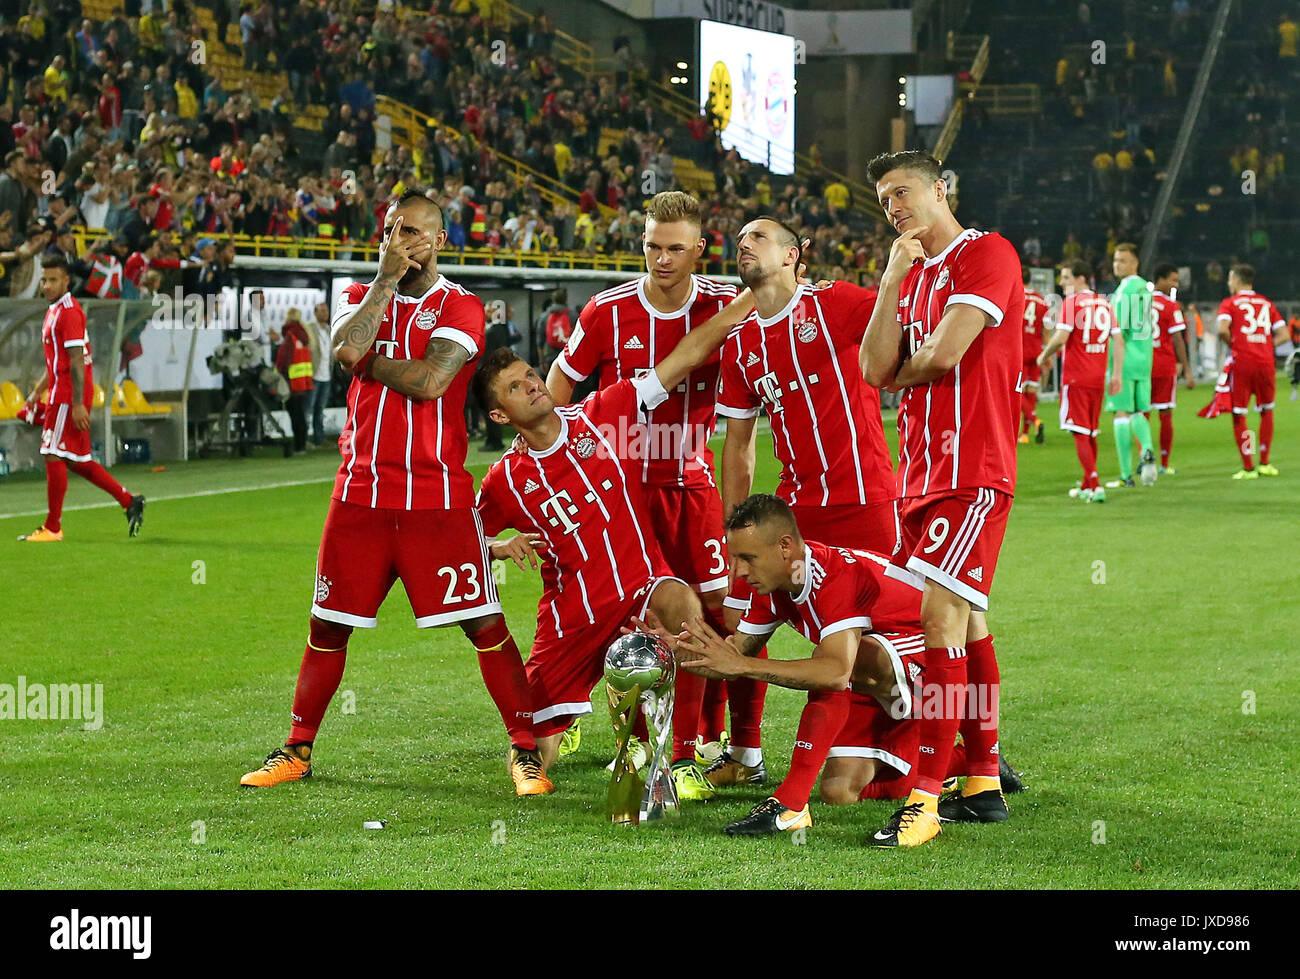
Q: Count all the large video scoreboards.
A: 1